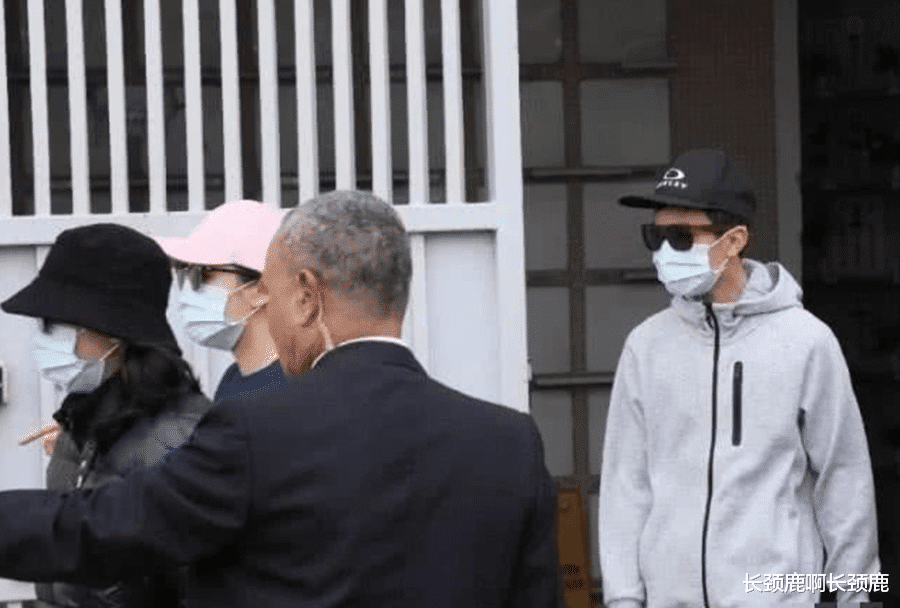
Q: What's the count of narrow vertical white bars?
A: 13